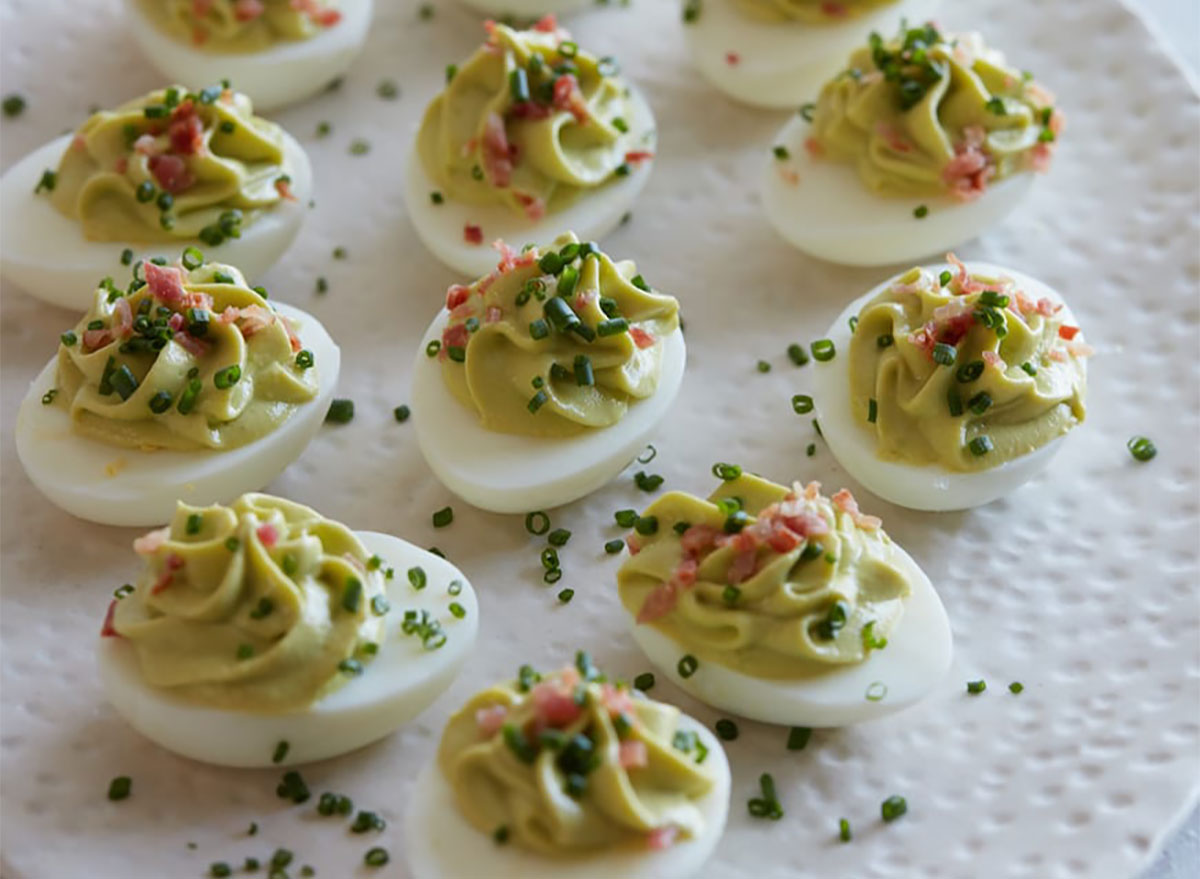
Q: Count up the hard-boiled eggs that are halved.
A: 12